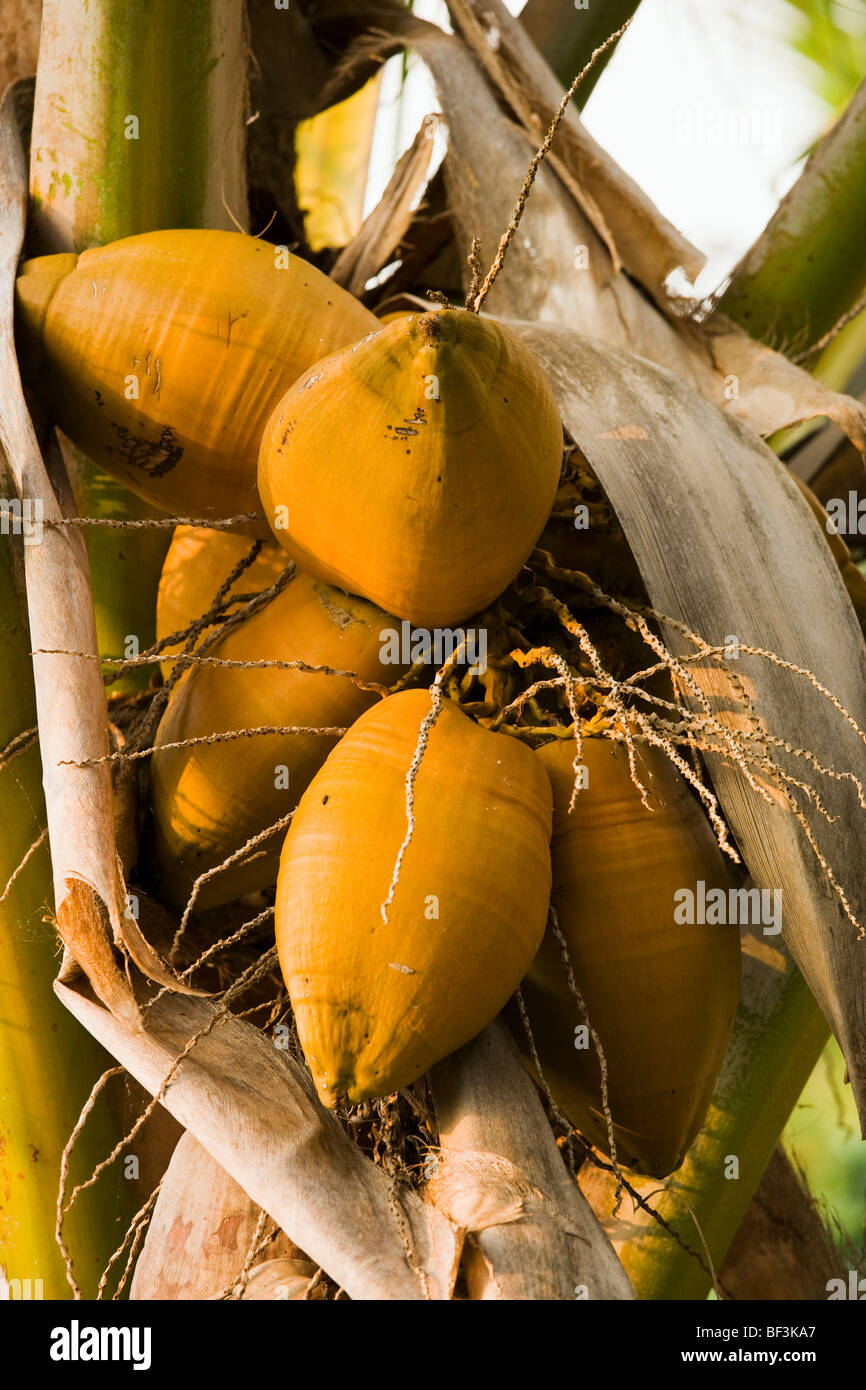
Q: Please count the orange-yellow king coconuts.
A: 6